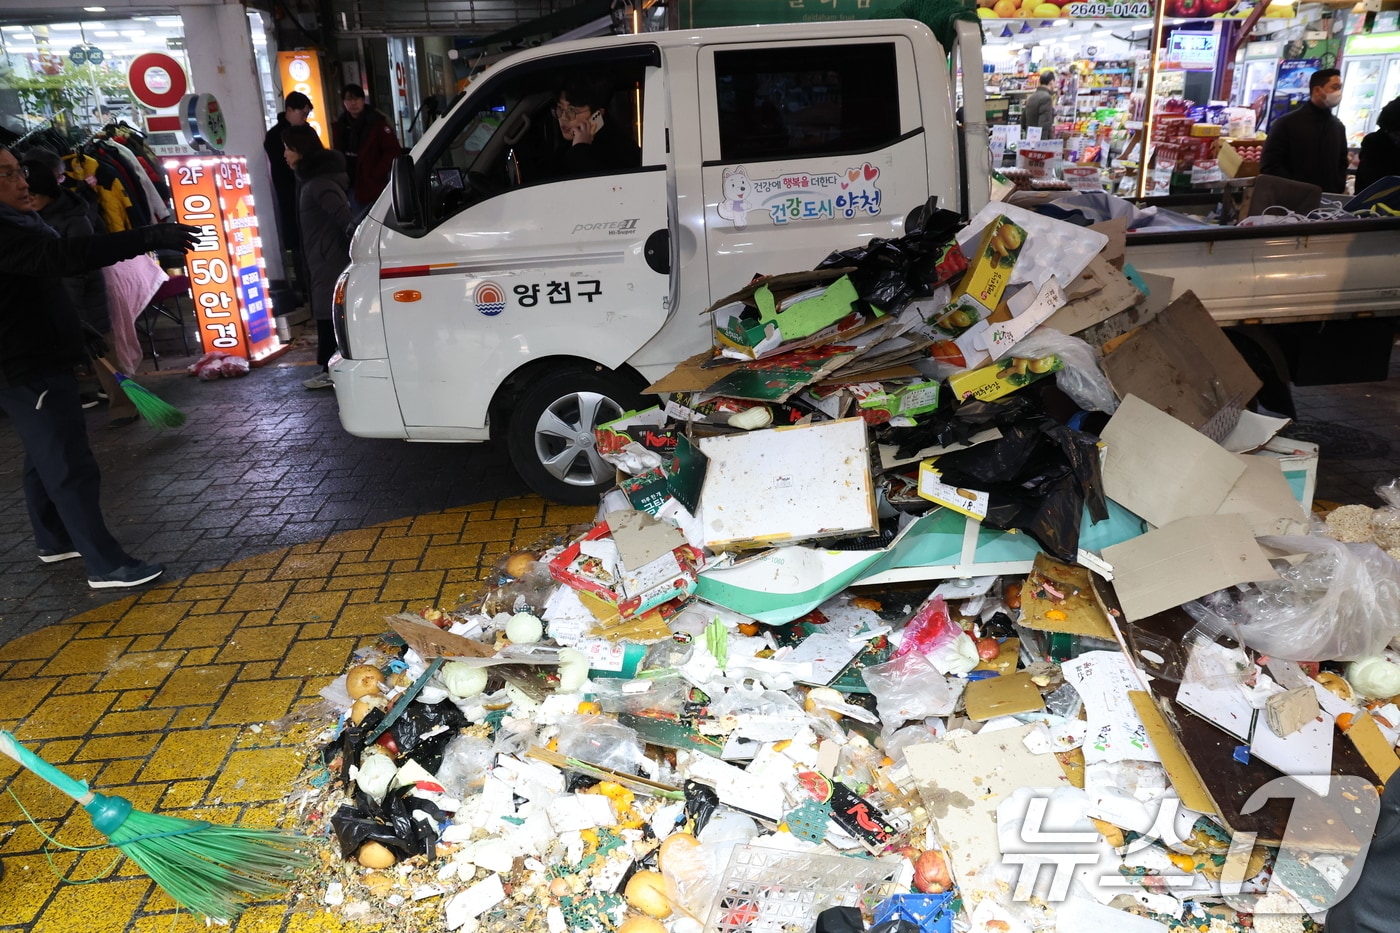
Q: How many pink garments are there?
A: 1